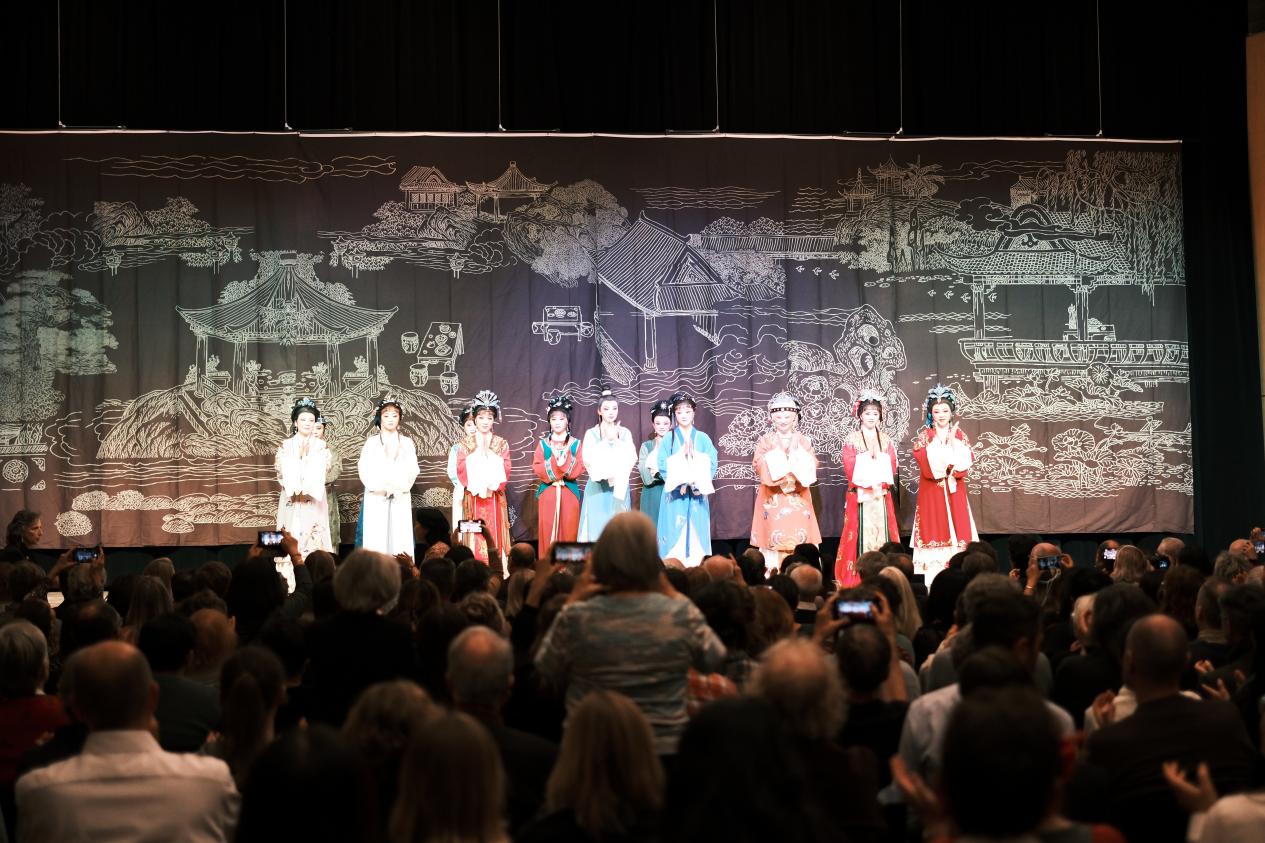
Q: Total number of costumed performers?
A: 12